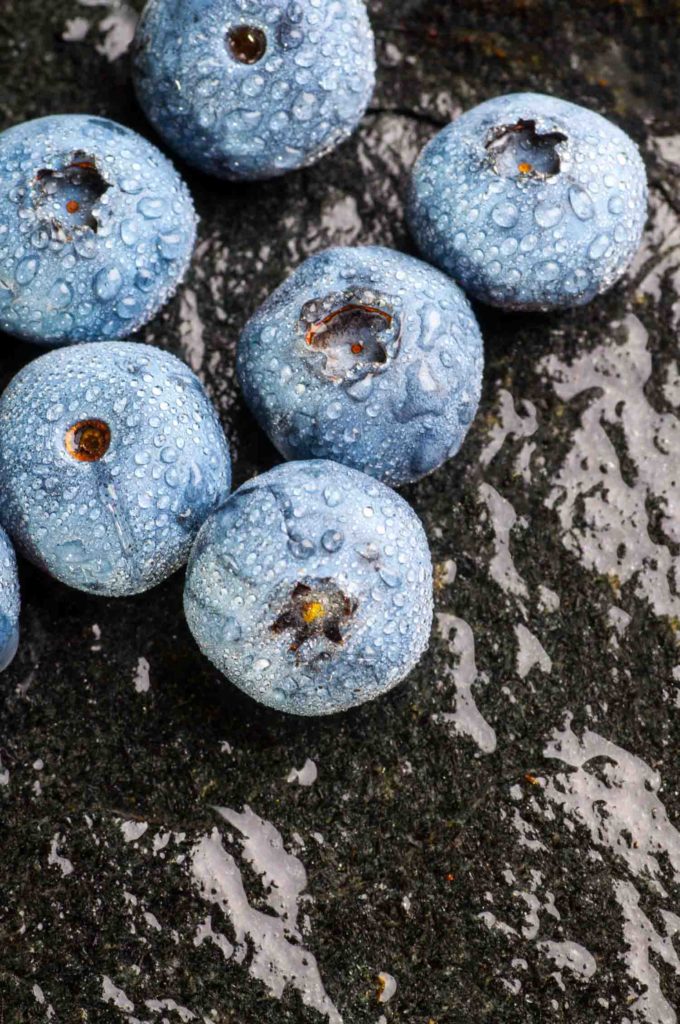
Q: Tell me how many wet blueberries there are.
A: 7